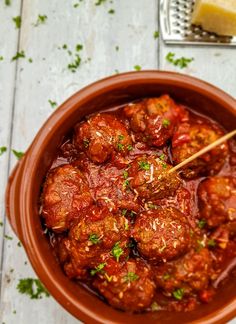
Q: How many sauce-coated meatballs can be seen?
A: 10